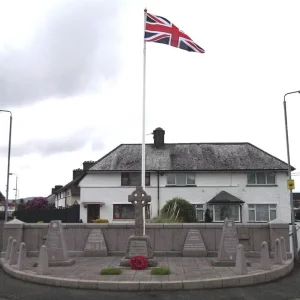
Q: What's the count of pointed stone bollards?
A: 8